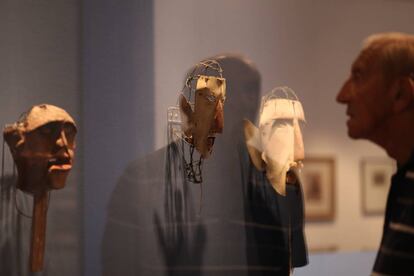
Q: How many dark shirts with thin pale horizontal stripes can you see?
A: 1